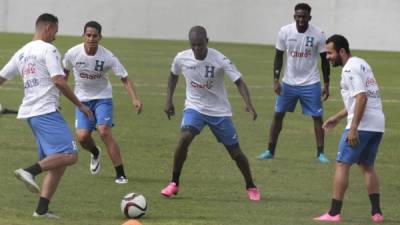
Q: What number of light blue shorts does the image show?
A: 5